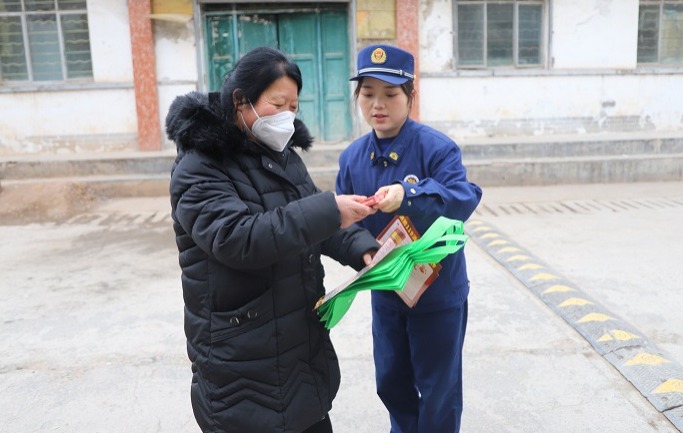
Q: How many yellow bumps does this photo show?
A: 14